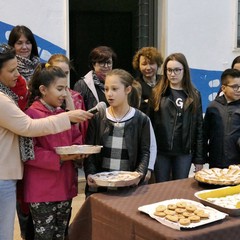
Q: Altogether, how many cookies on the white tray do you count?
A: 14